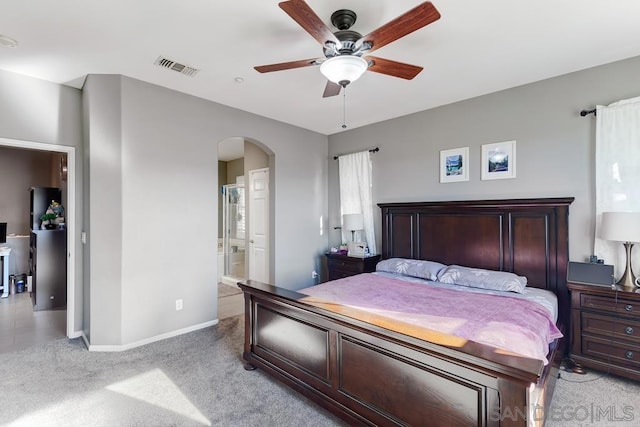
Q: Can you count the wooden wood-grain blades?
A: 5